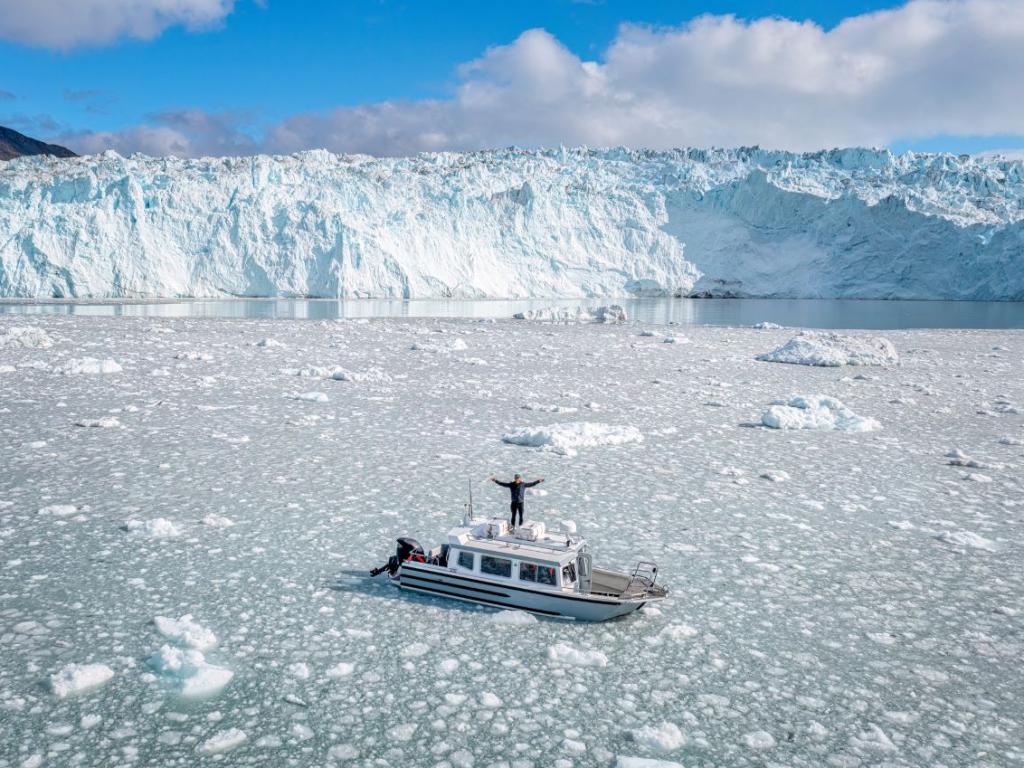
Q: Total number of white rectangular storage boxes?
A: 2